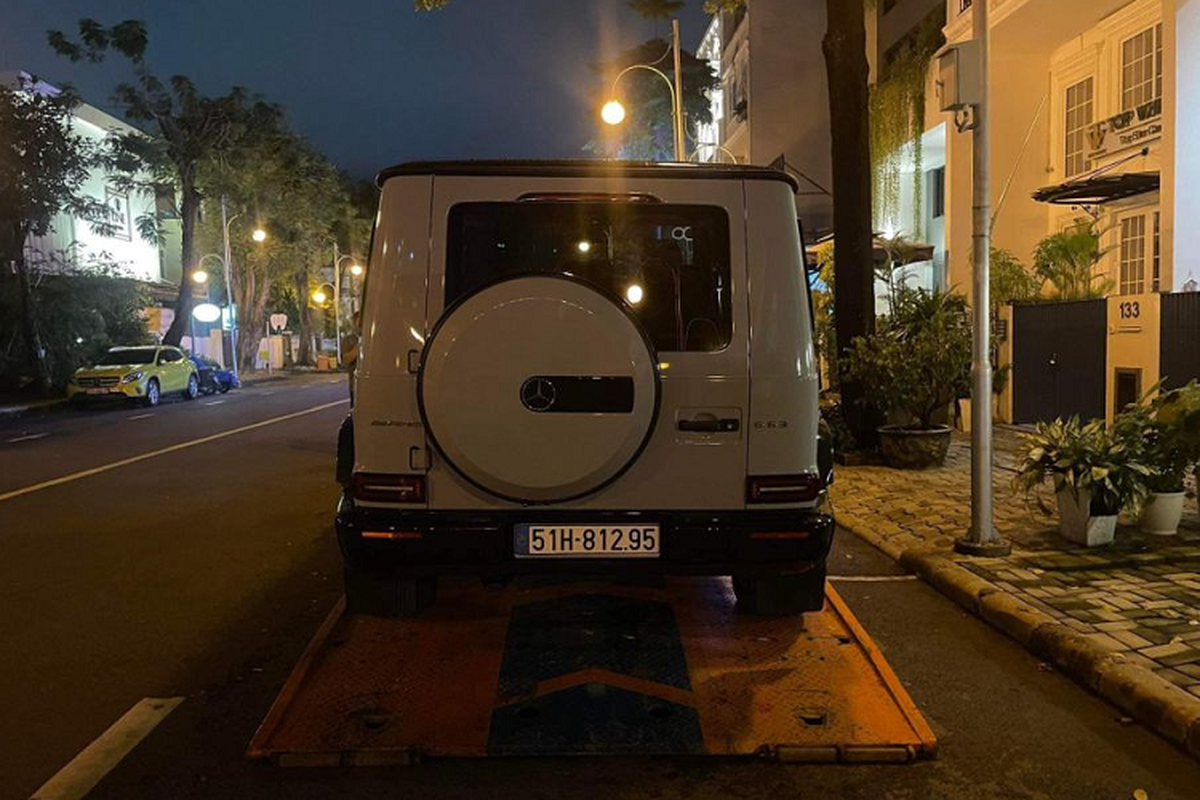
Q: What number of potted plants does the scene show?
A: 3